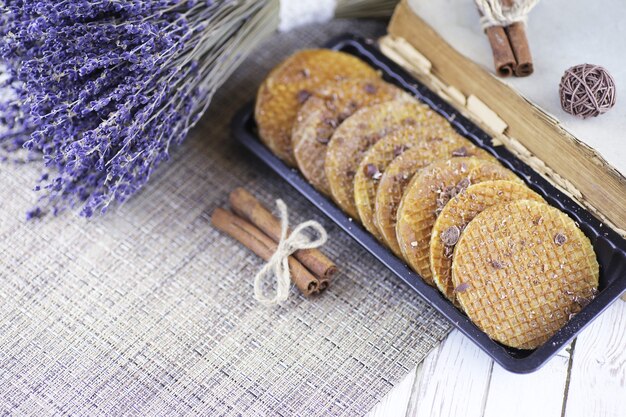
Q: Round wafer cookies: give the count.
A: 8